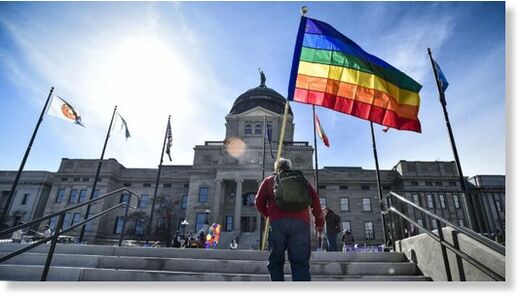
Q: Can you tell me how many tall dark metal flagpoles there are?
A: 7